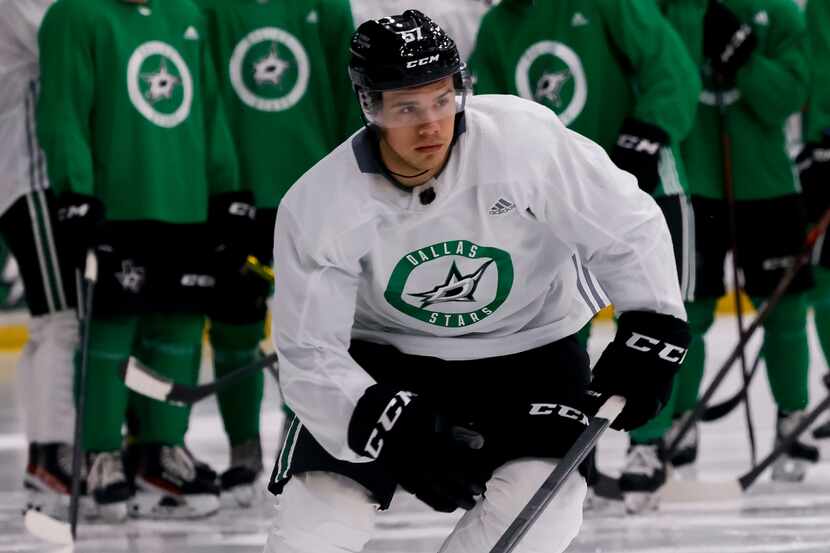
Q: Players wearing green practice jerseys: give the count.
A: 5